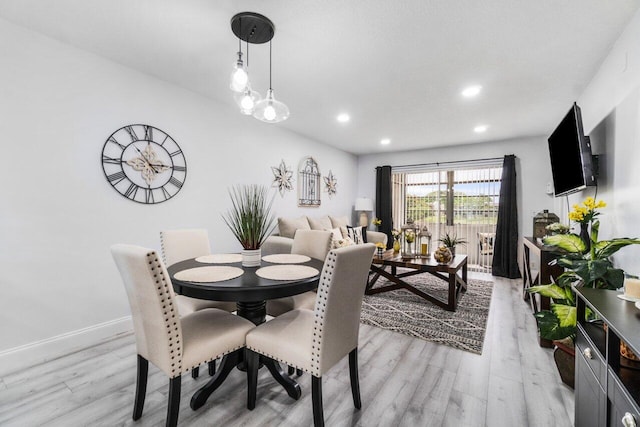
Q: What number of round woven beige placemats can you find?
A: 4